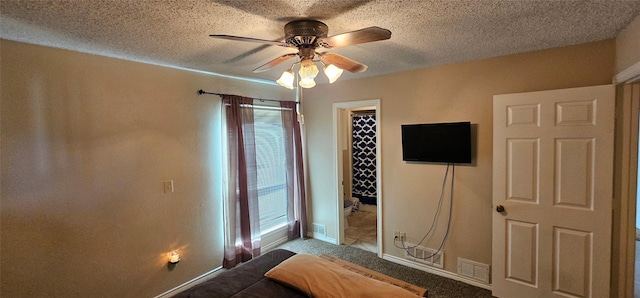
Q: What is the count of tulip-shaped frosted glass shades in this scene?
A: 4